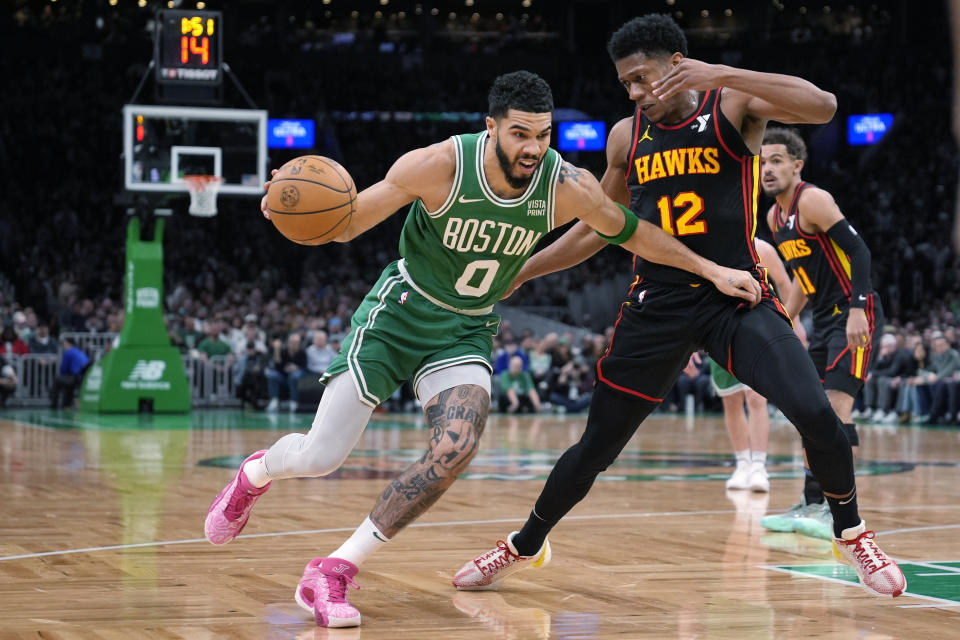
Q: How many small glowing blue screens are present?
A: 3